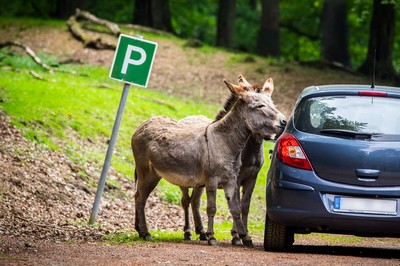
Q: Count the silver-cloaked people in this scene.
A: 0